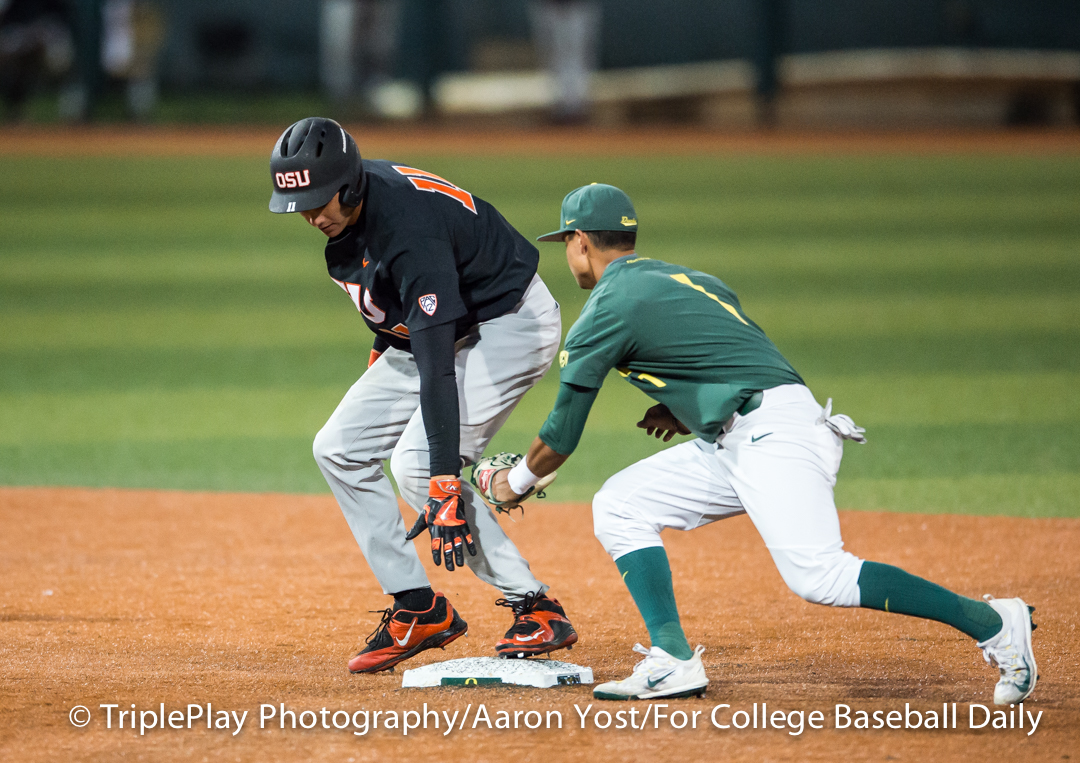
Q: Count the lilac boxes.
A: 0